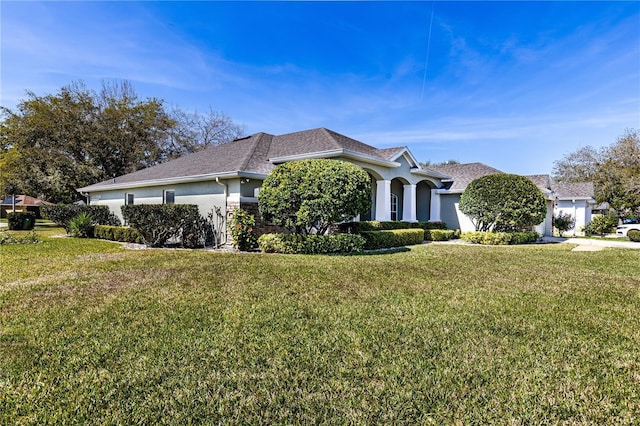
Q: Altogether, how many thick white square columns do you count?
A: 3